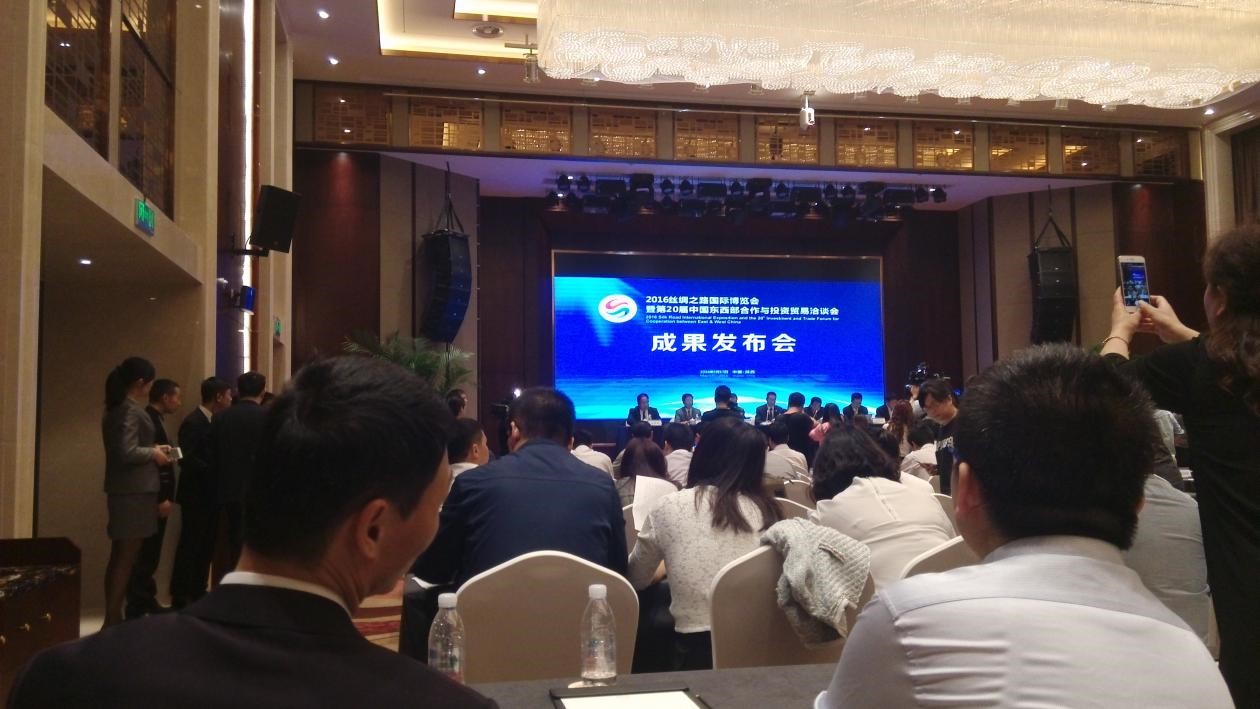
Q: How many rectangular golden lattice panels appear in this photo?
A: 11